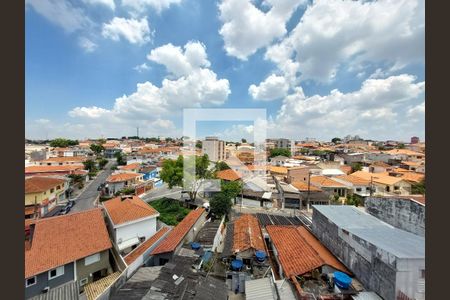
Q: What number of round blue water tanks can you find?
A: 4